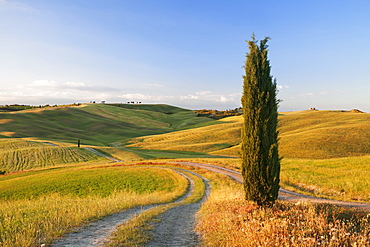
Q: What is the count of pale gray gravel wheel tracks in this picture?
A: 2